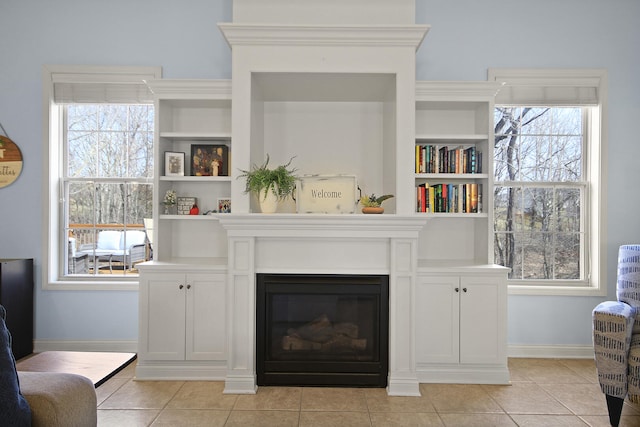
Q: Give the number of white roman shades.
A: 2